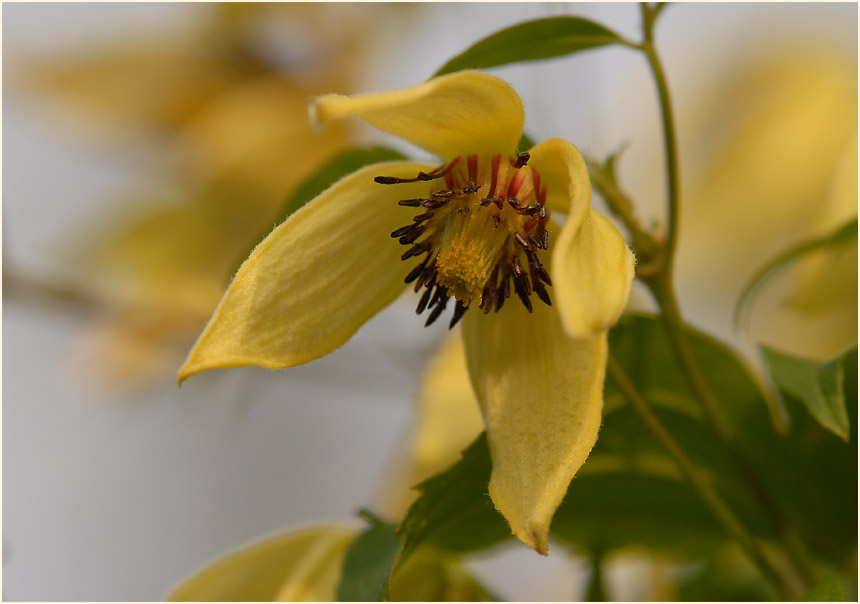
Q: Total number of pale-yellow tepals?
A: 4